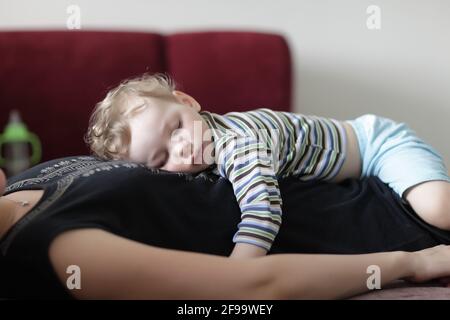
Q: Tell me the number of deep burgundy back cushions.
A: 2